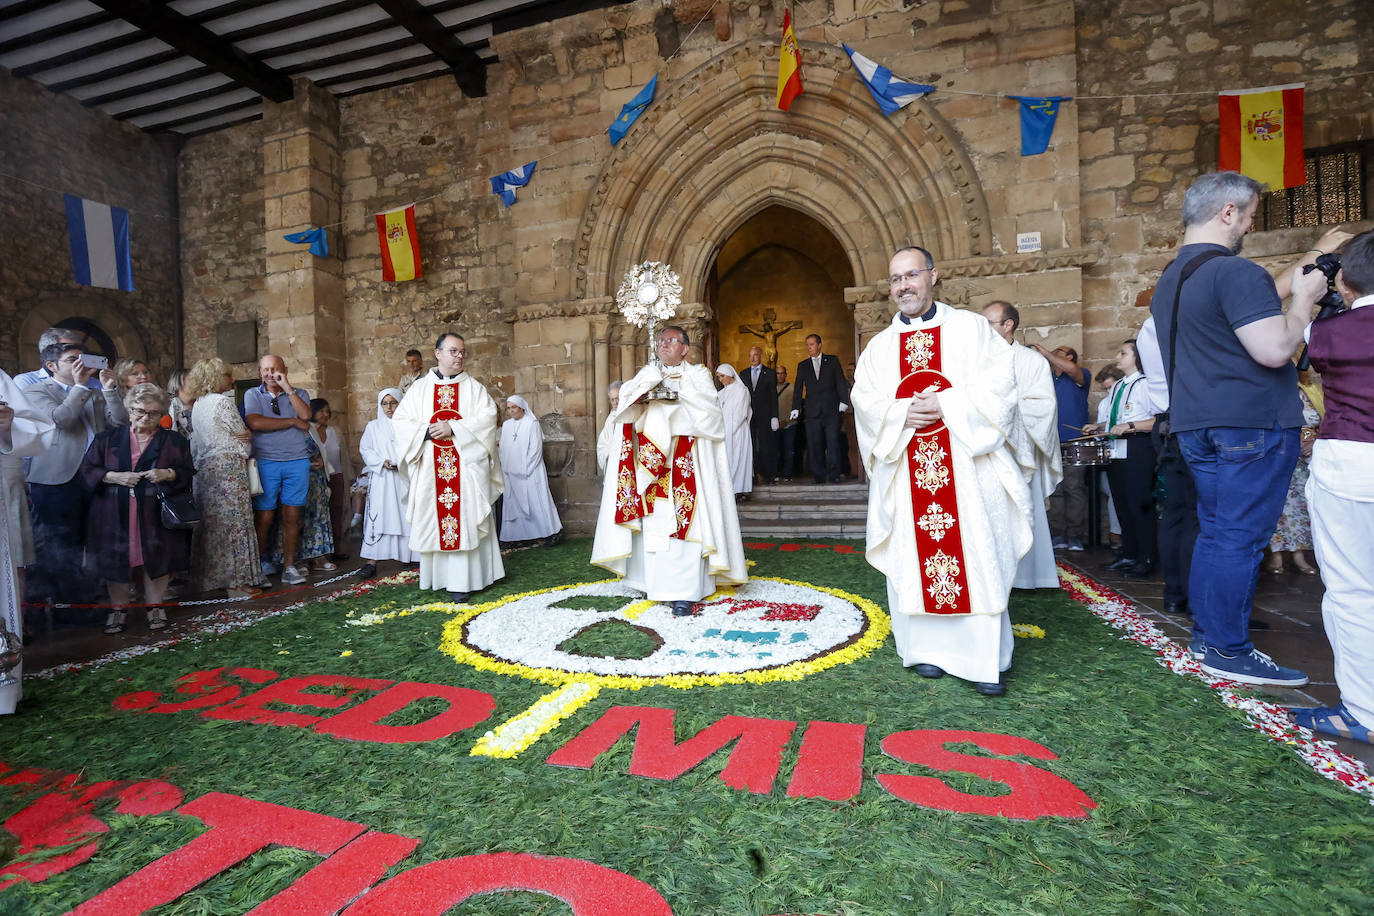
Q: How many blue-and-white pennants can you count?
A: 3